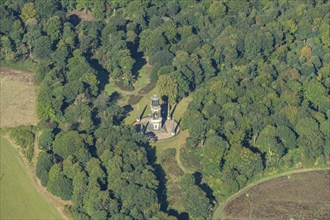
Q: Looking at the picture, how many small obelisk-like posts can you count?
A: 4